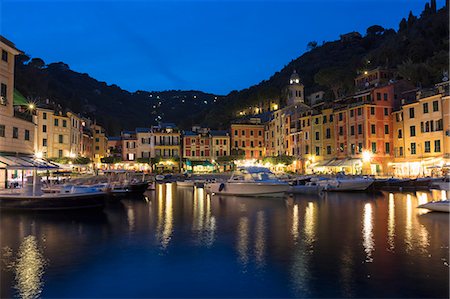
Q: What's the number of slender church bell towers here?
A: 1